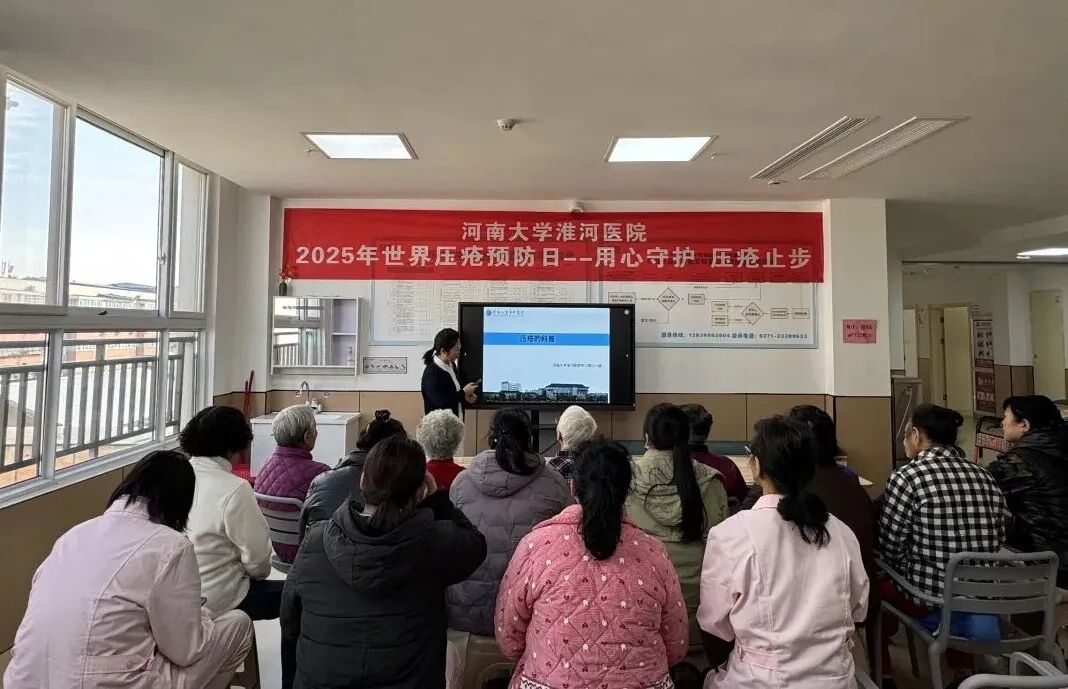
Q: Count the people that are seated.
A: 15